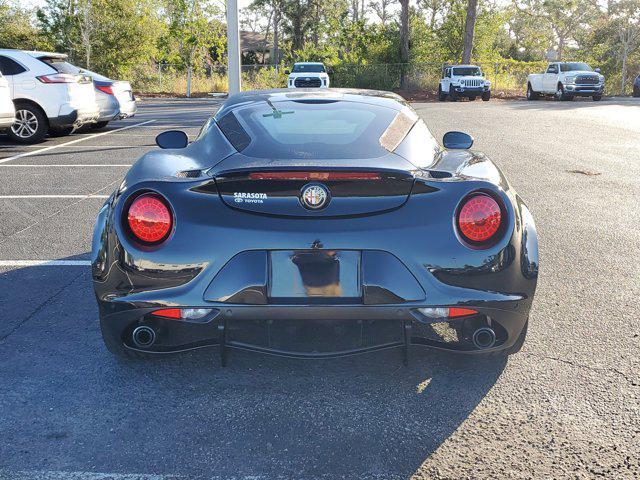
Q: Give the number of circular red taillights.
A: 2